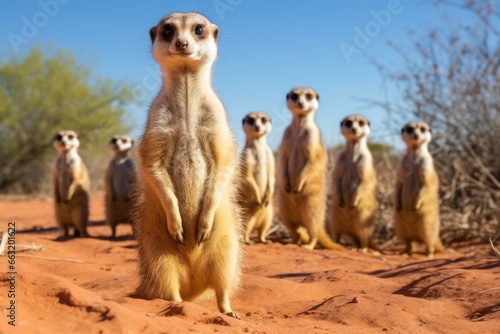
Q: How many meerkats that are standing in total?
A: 7